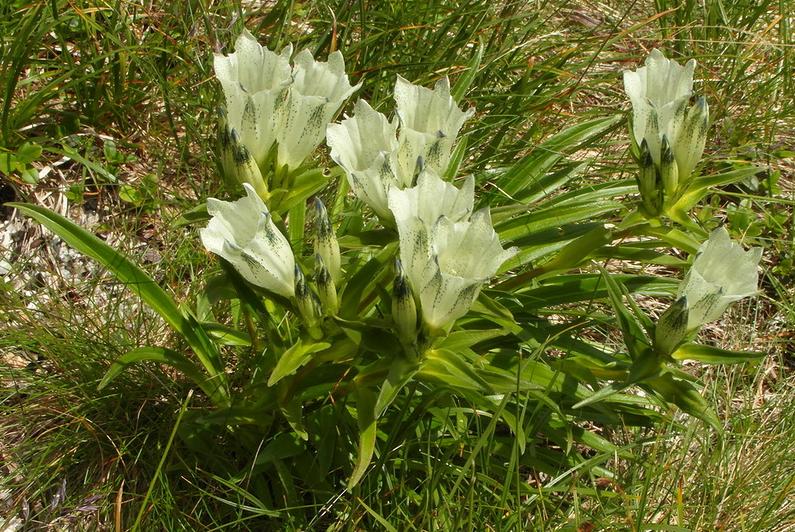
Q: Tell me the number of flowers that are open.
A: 9